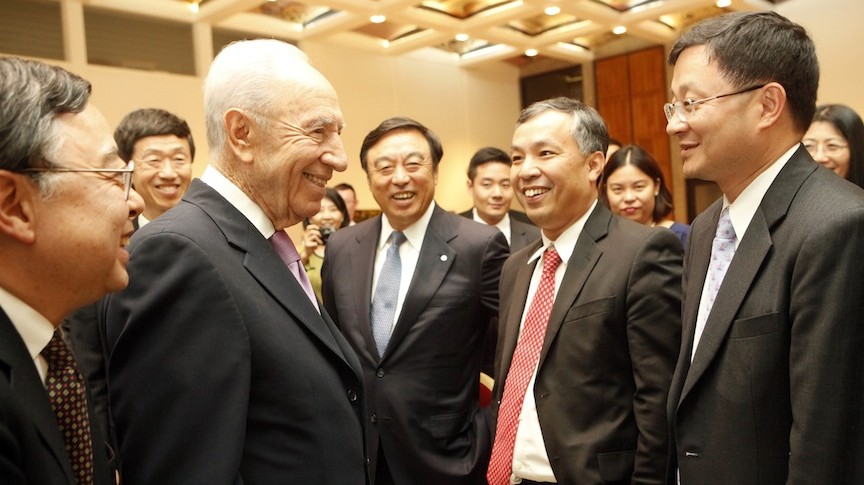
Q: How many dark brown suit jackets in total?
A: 1